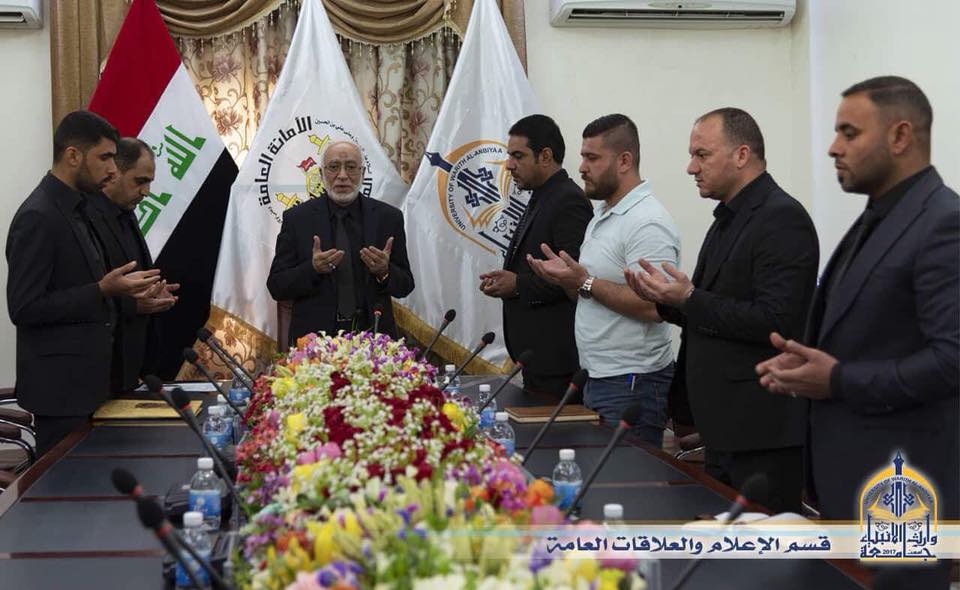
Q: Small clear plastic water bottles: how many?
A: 10